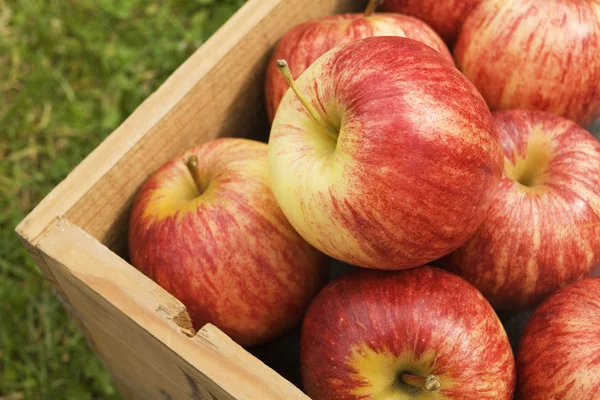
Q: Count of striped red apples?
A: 8